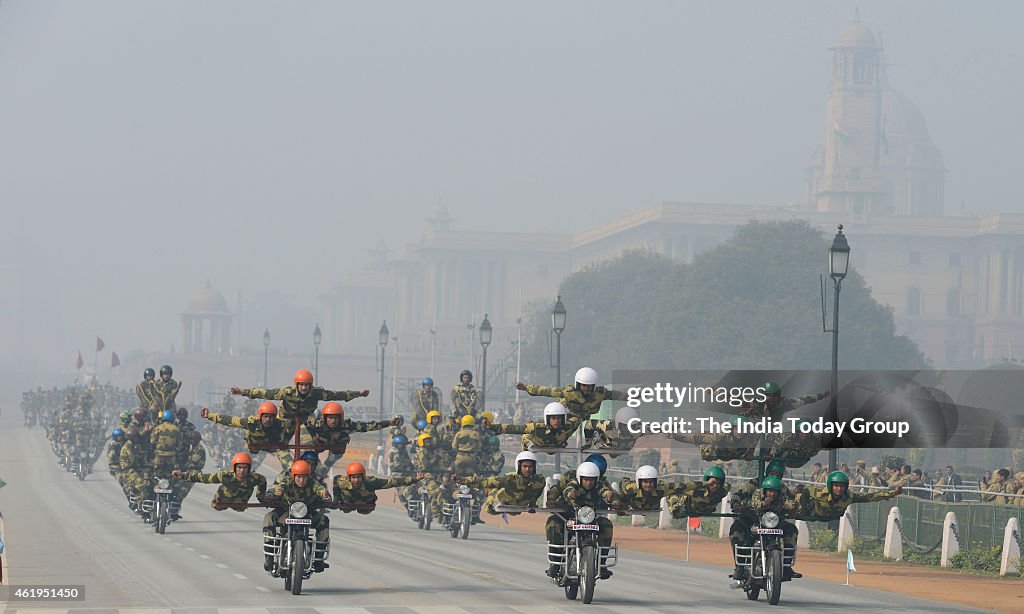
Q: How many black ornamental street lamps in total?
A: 6